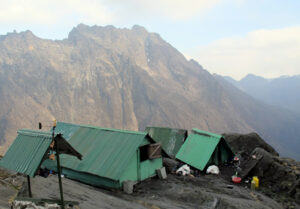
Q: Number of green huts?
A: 4